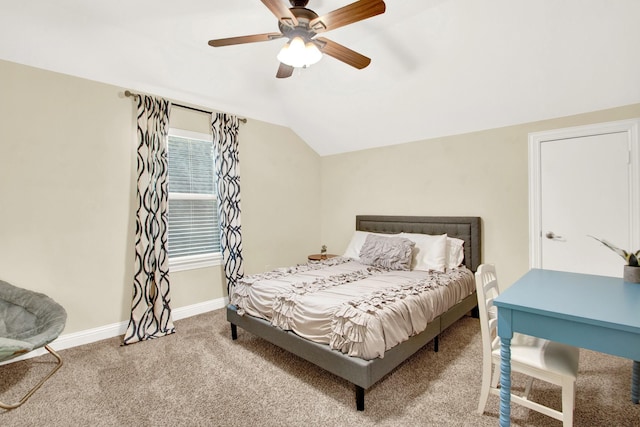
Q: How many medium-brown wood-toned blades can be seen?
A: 5